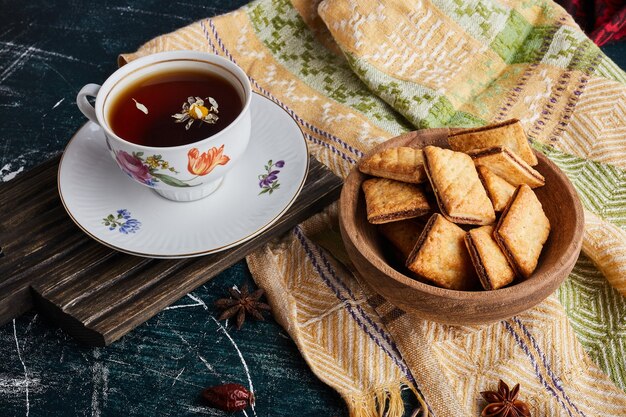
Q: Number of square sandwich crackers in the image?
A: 10